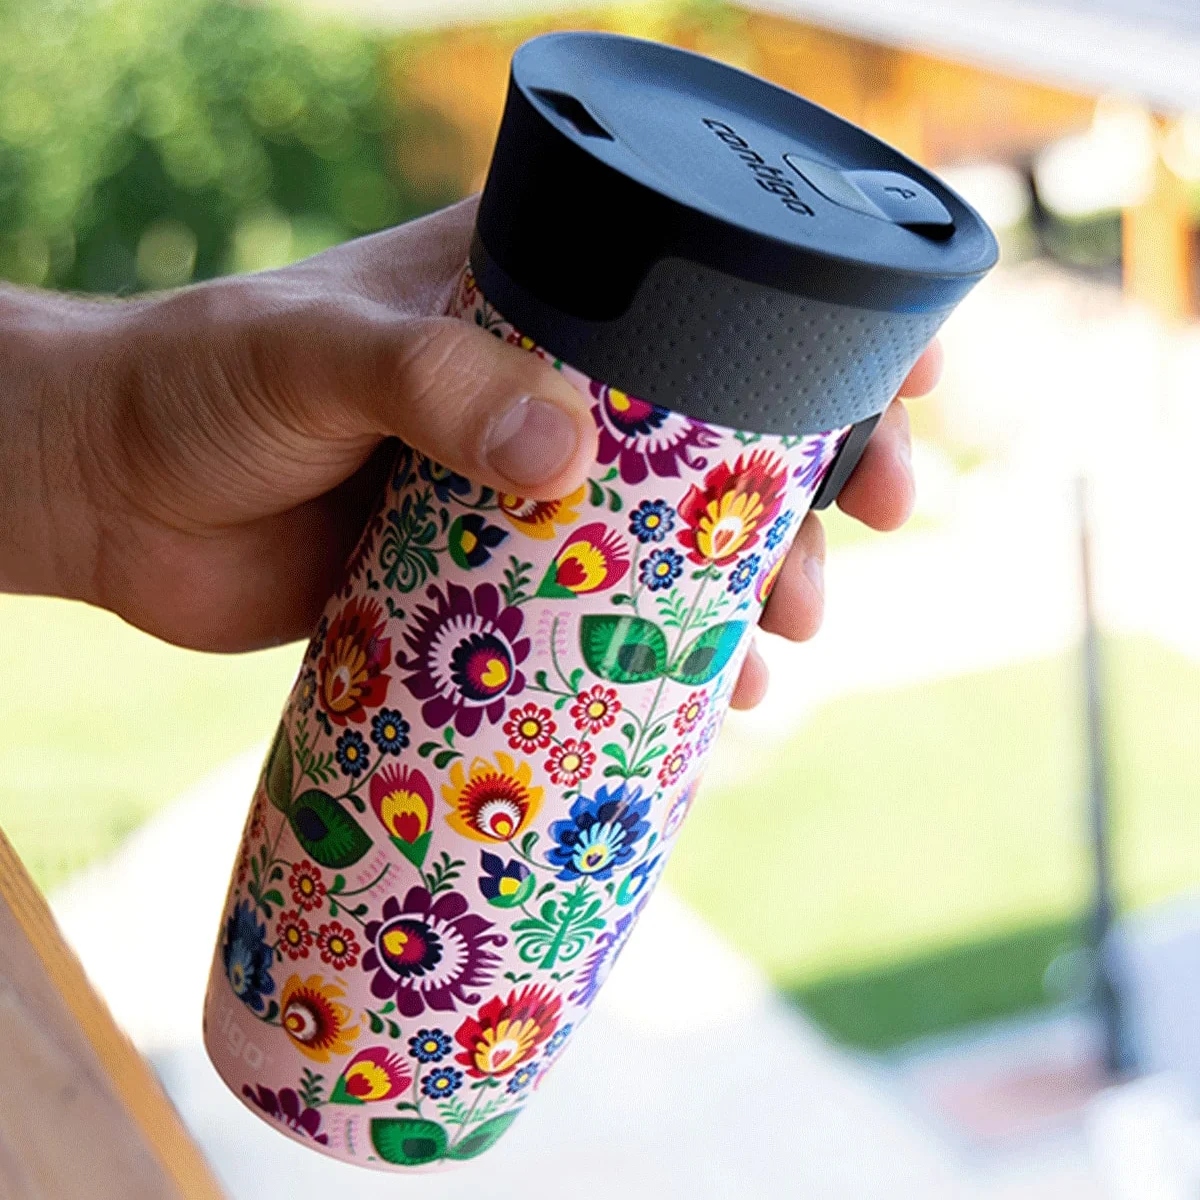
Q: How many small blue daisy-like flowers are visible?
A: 12